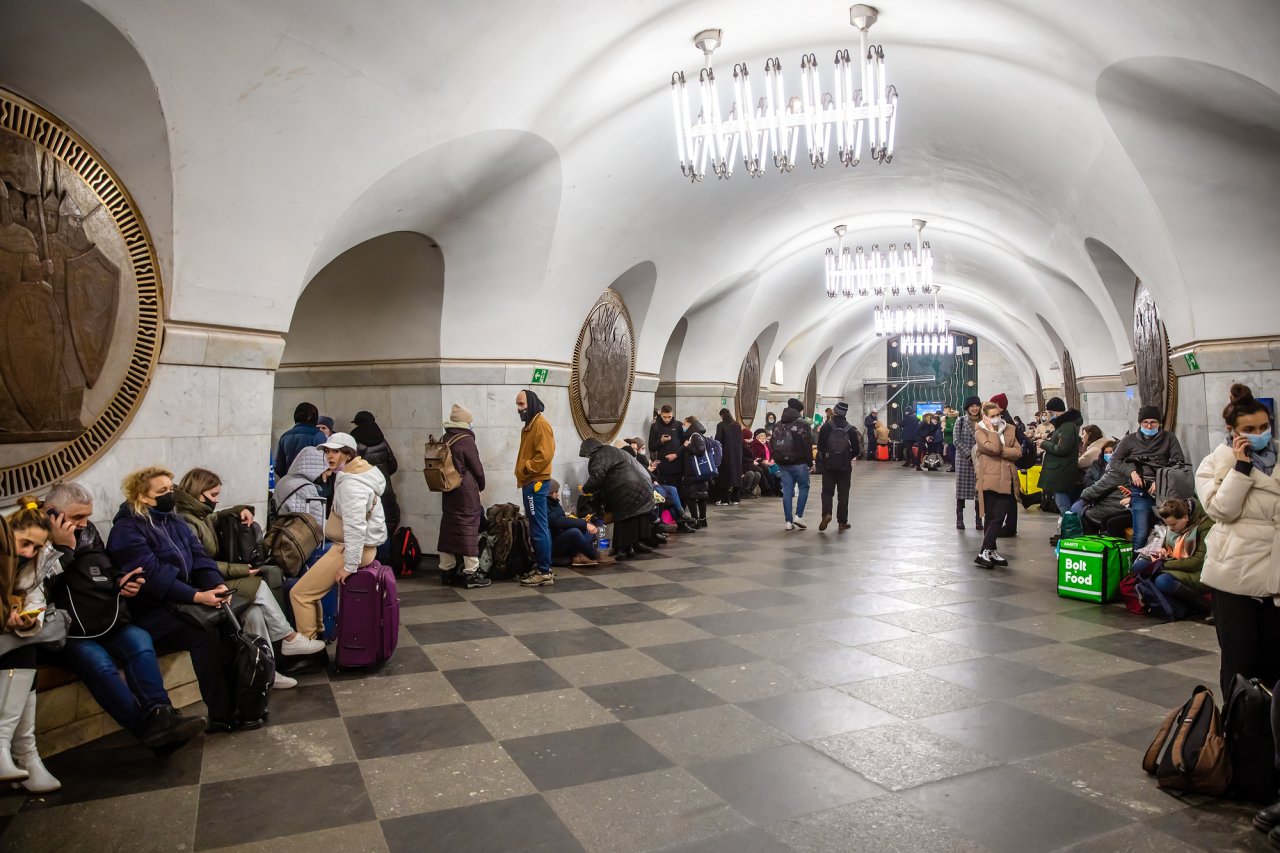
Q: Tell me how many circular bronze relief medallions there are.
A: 7